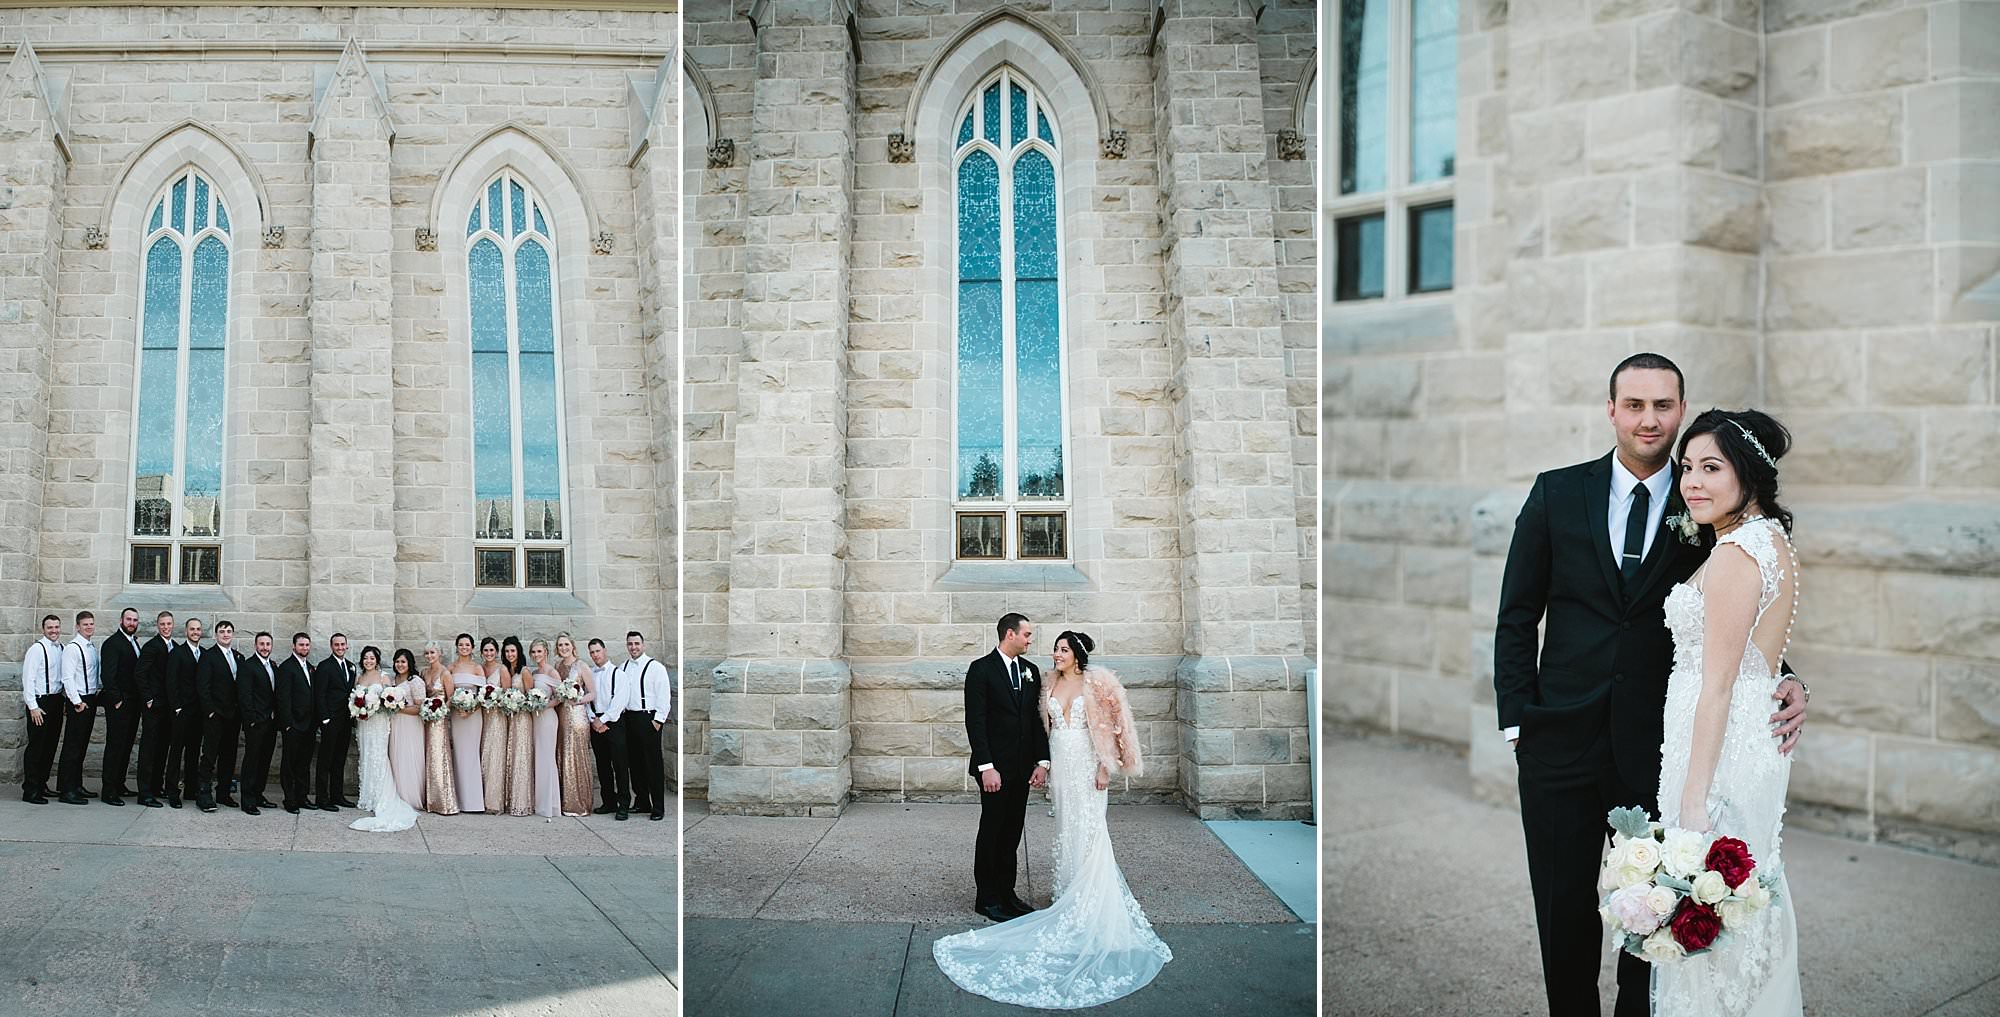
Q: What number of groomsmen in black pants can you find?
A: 10